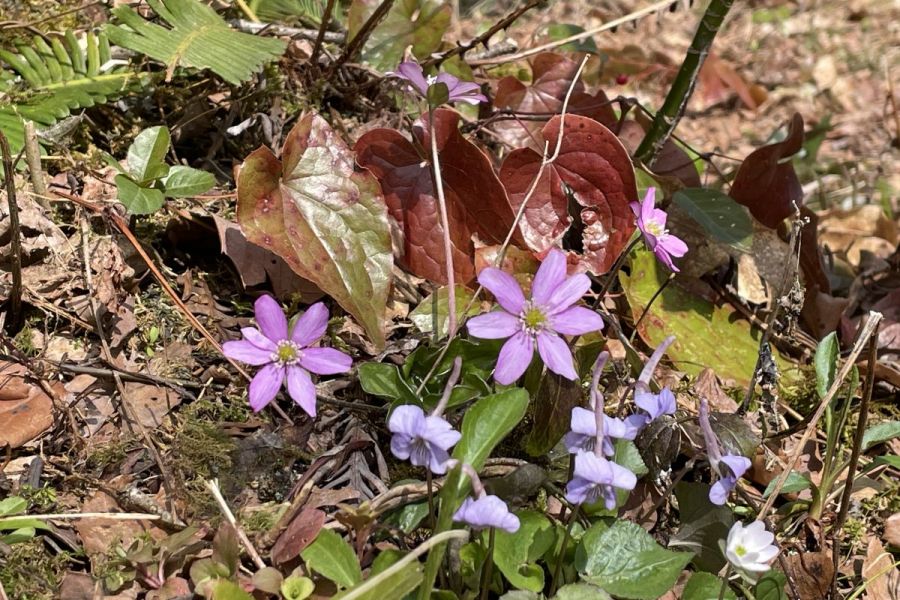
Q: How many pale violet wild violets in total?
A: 6